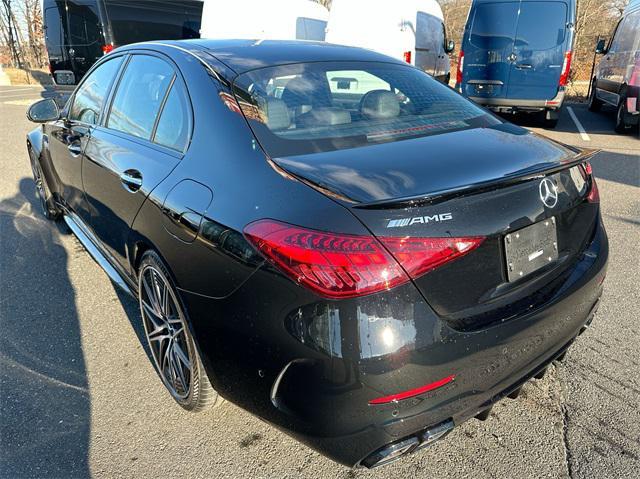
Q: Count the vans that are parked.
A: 5